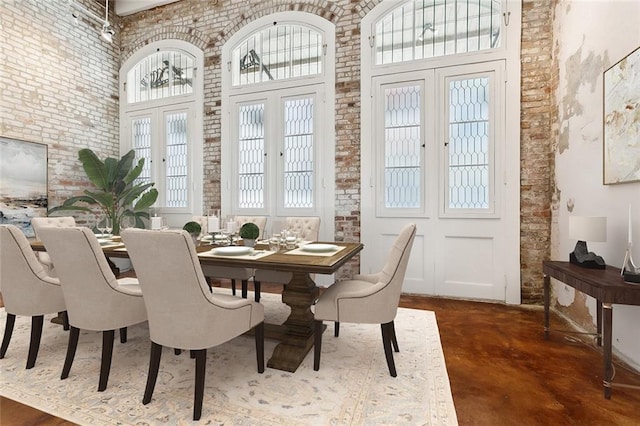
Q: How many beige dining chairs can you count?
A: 8